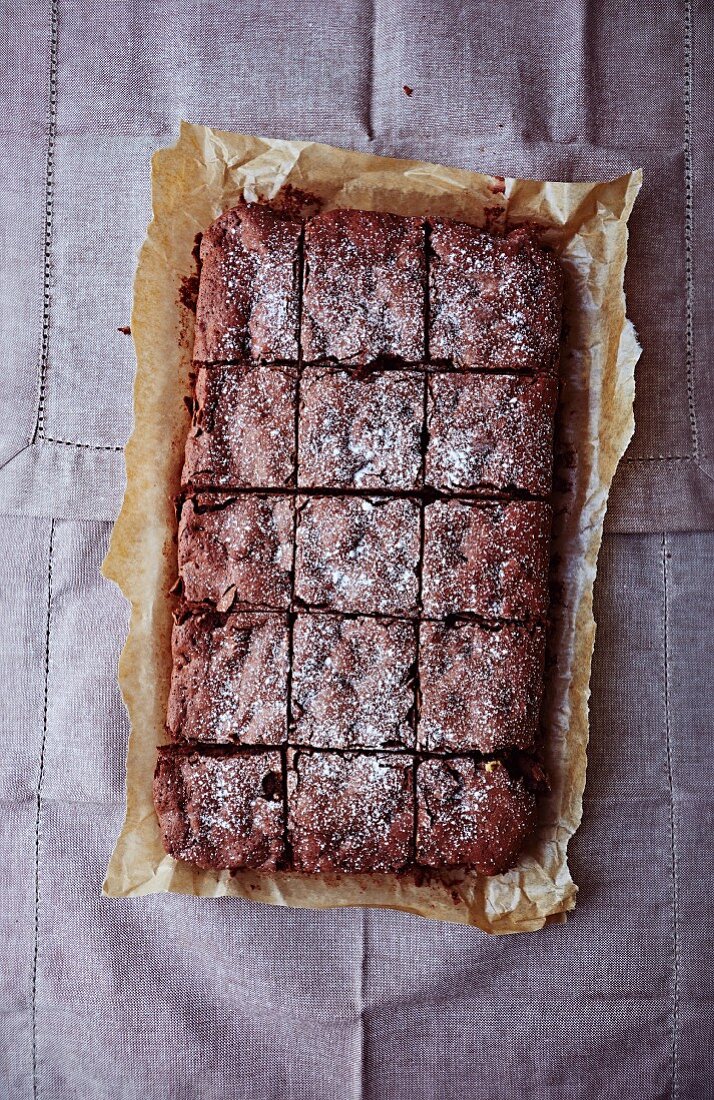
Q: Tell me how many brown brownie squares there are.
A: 15